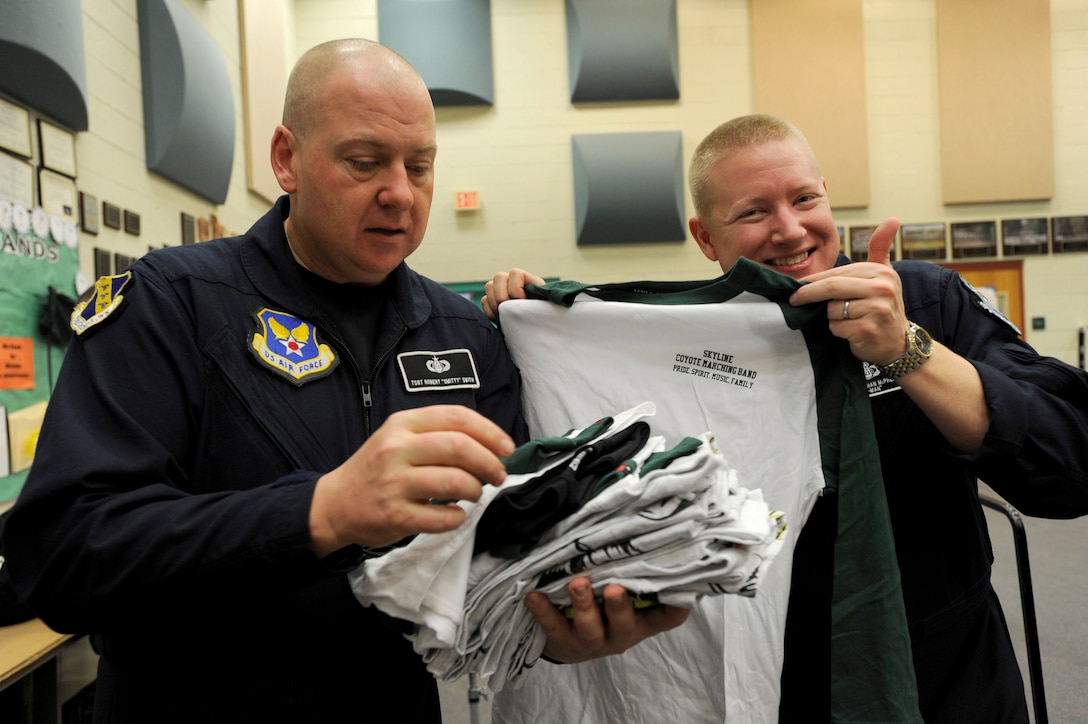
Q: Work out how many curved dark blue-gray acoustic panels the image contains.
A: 5